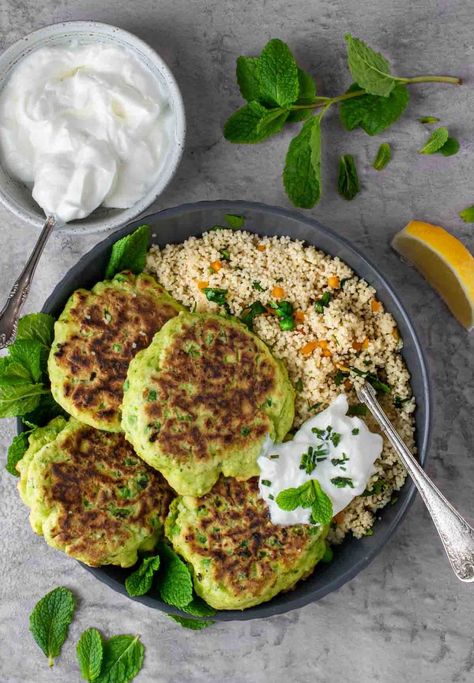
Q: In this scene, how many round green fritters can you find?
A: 4